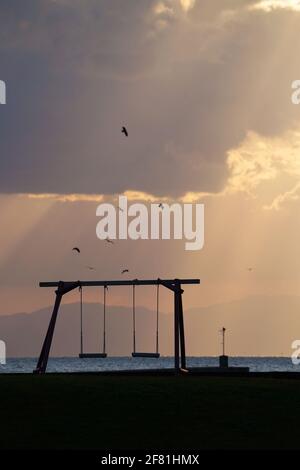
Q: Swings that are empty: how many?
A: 2